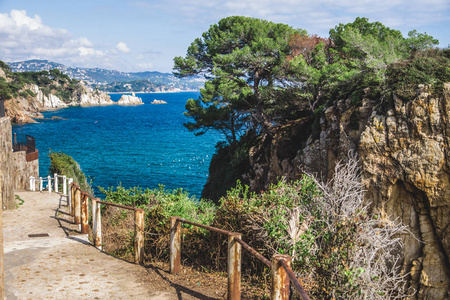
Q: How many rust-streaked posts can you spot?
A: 8